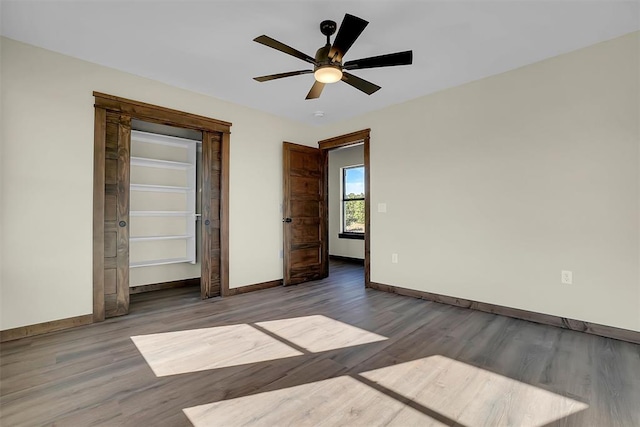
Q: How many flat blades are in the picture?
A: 6